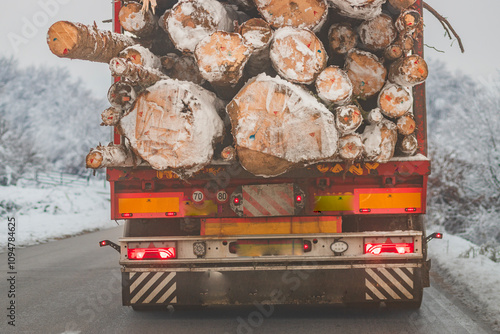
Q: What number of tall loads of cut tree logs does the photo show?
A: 1